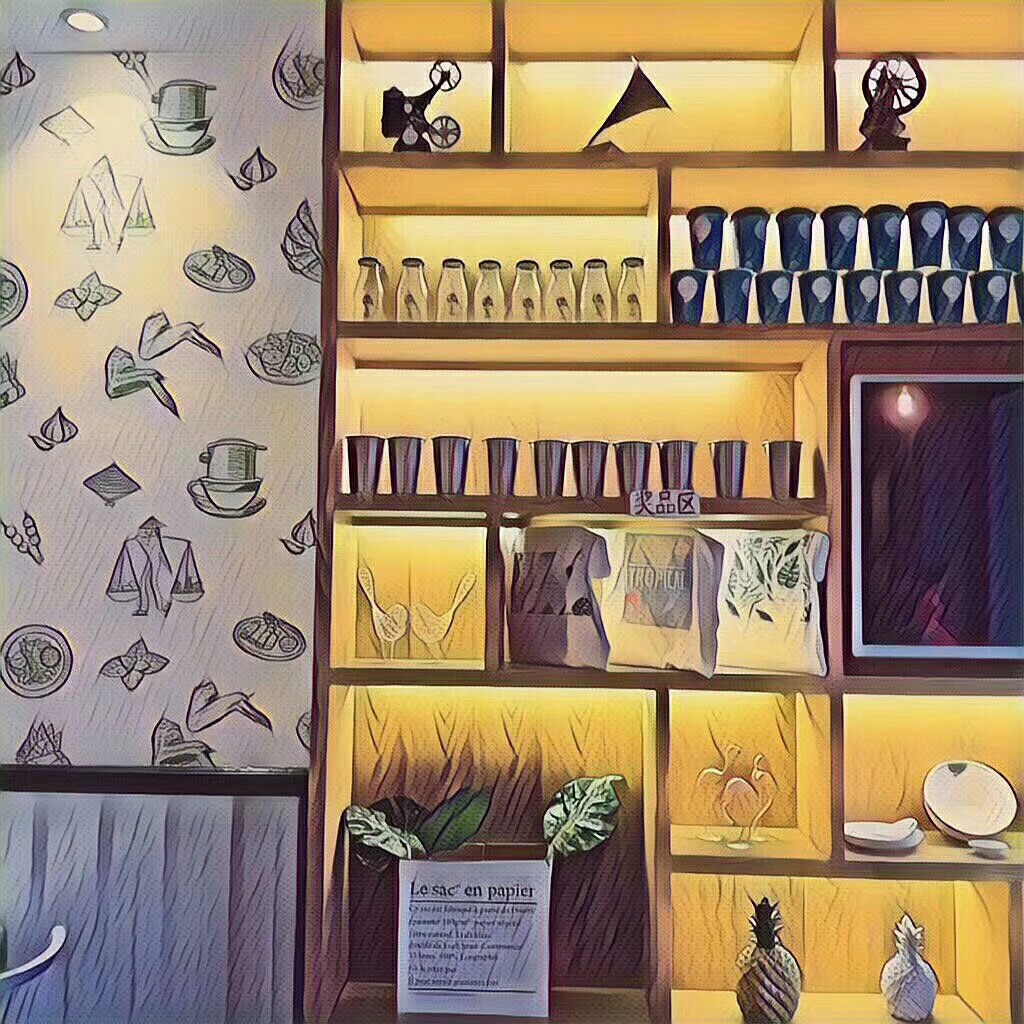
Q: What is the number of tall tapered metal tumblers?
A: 10